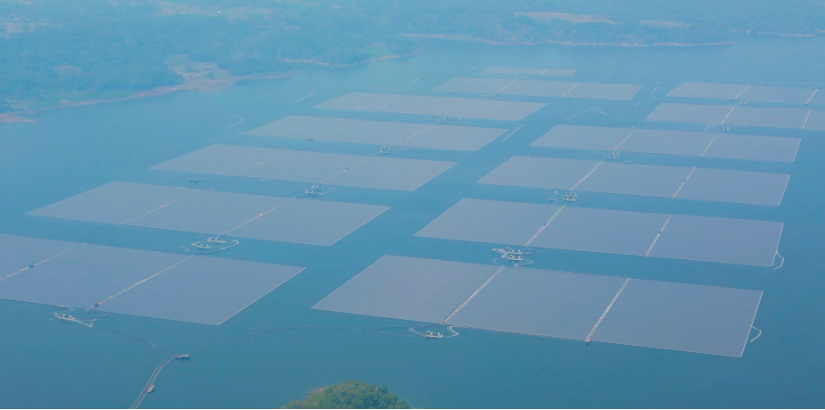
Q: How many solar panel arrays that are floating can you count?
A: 13